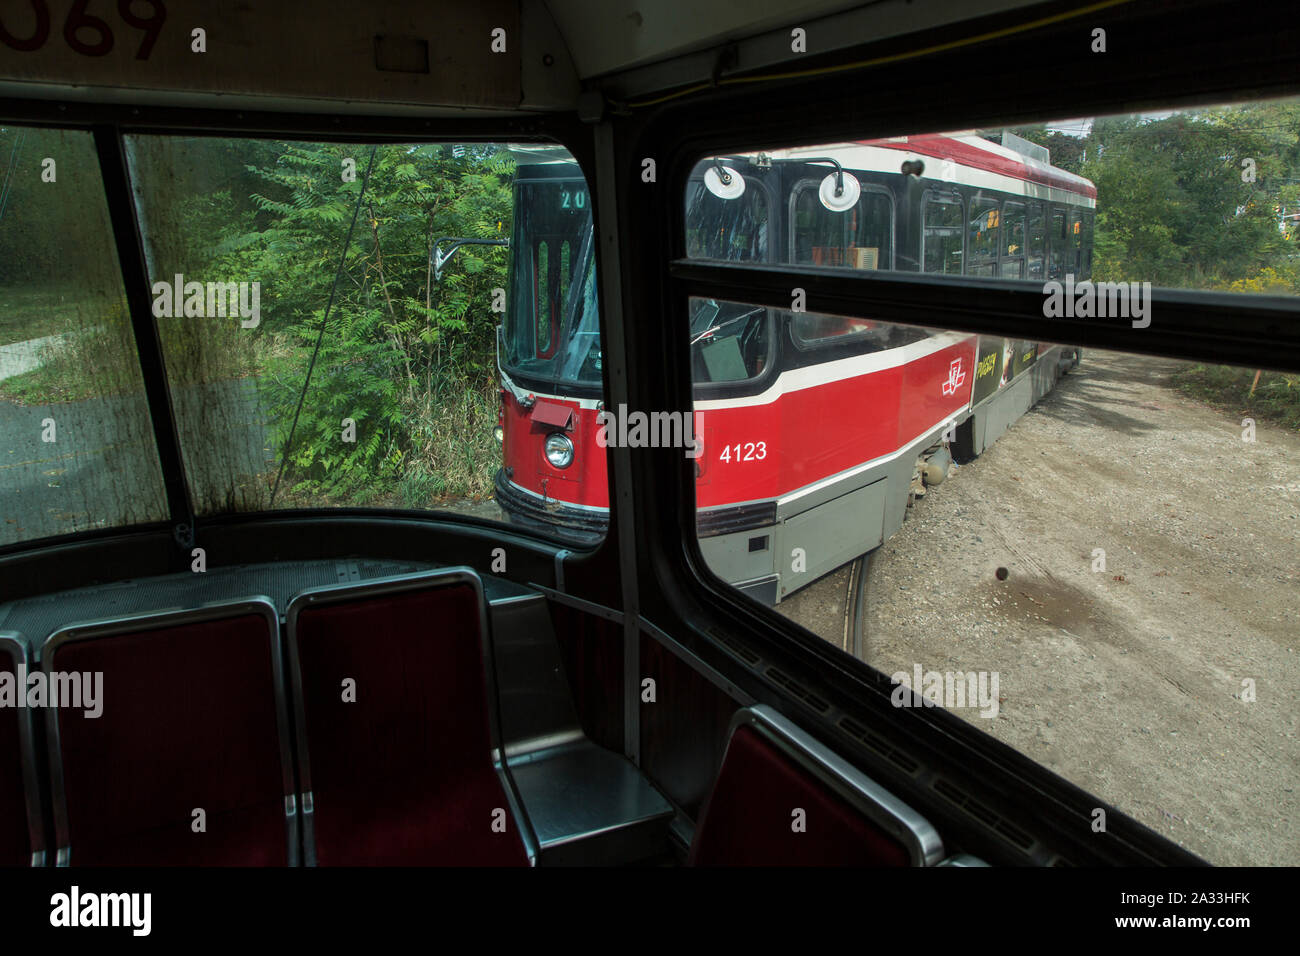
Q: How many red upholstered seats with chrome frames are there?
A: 4